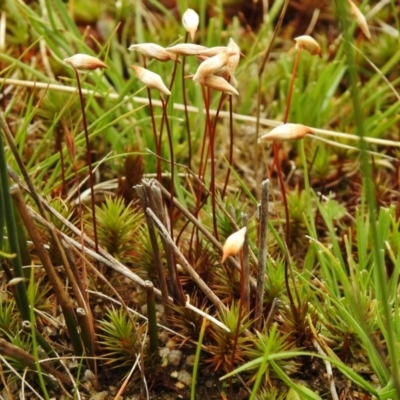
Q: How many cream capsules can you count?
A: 13